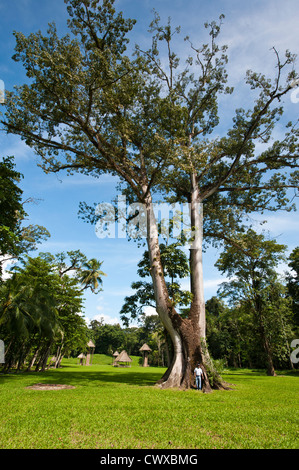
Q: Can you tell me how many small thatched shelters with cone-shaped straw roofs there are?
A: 5